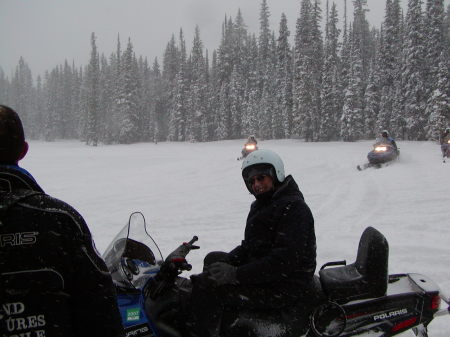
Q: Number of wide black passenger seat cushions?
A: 1